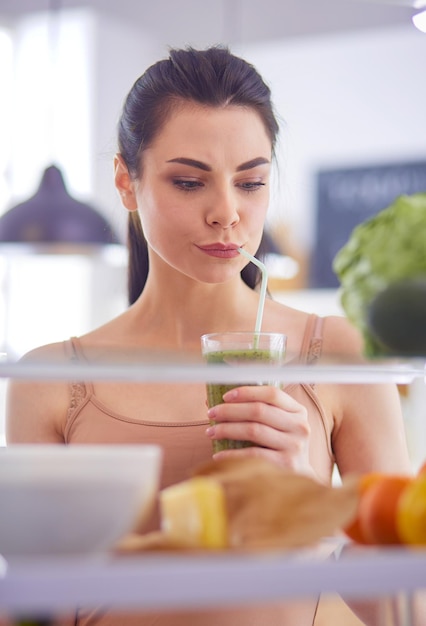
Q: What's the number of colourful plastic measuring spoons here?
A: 0